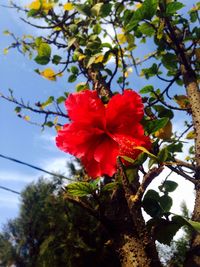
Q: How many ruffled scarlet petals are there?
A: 5